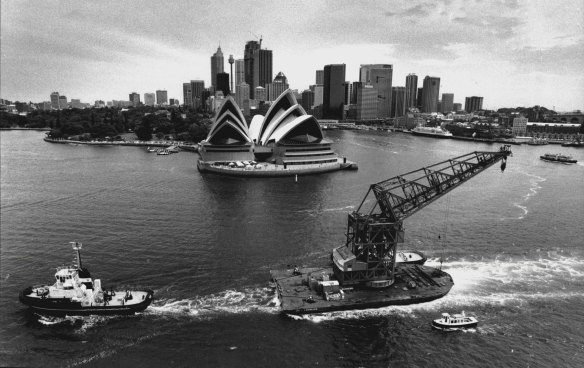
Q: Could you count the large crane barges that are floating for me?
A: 1